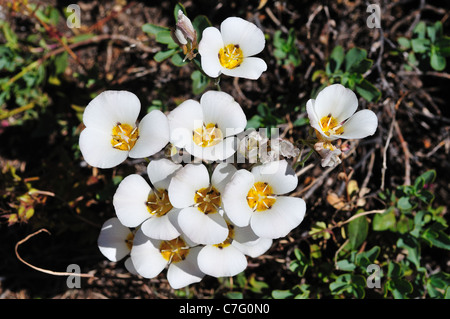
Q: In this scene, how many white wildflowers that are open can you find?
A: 10